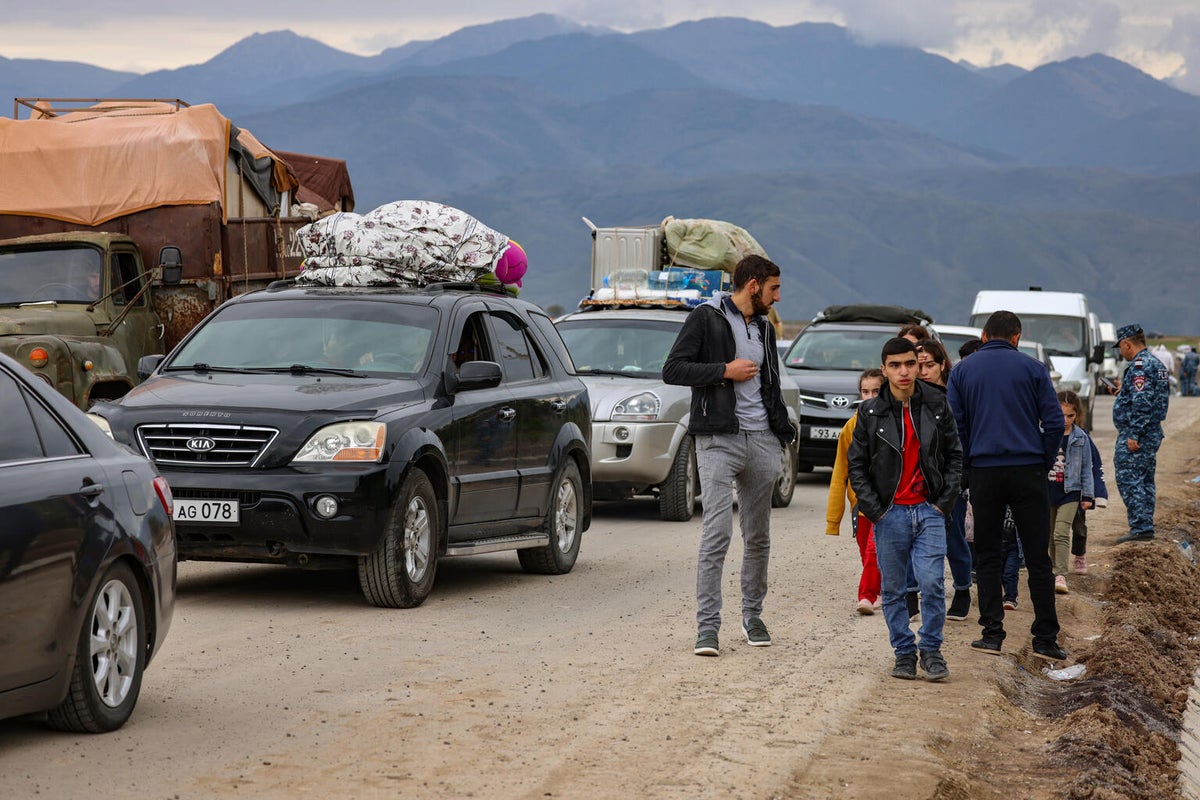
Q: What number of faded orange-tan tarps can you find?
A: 1